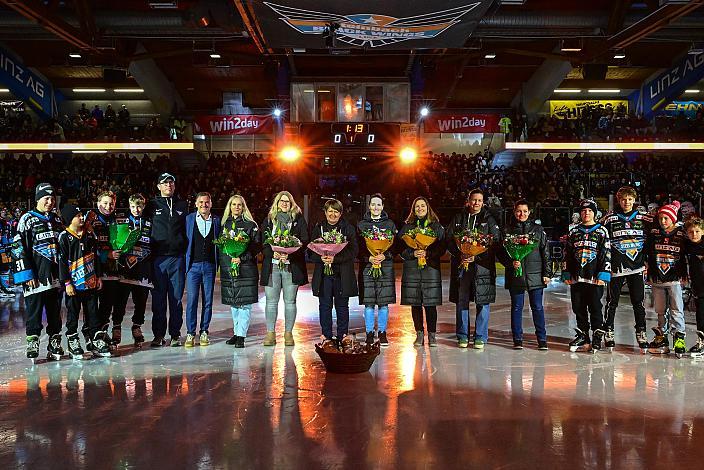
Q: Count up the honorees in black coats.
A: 7